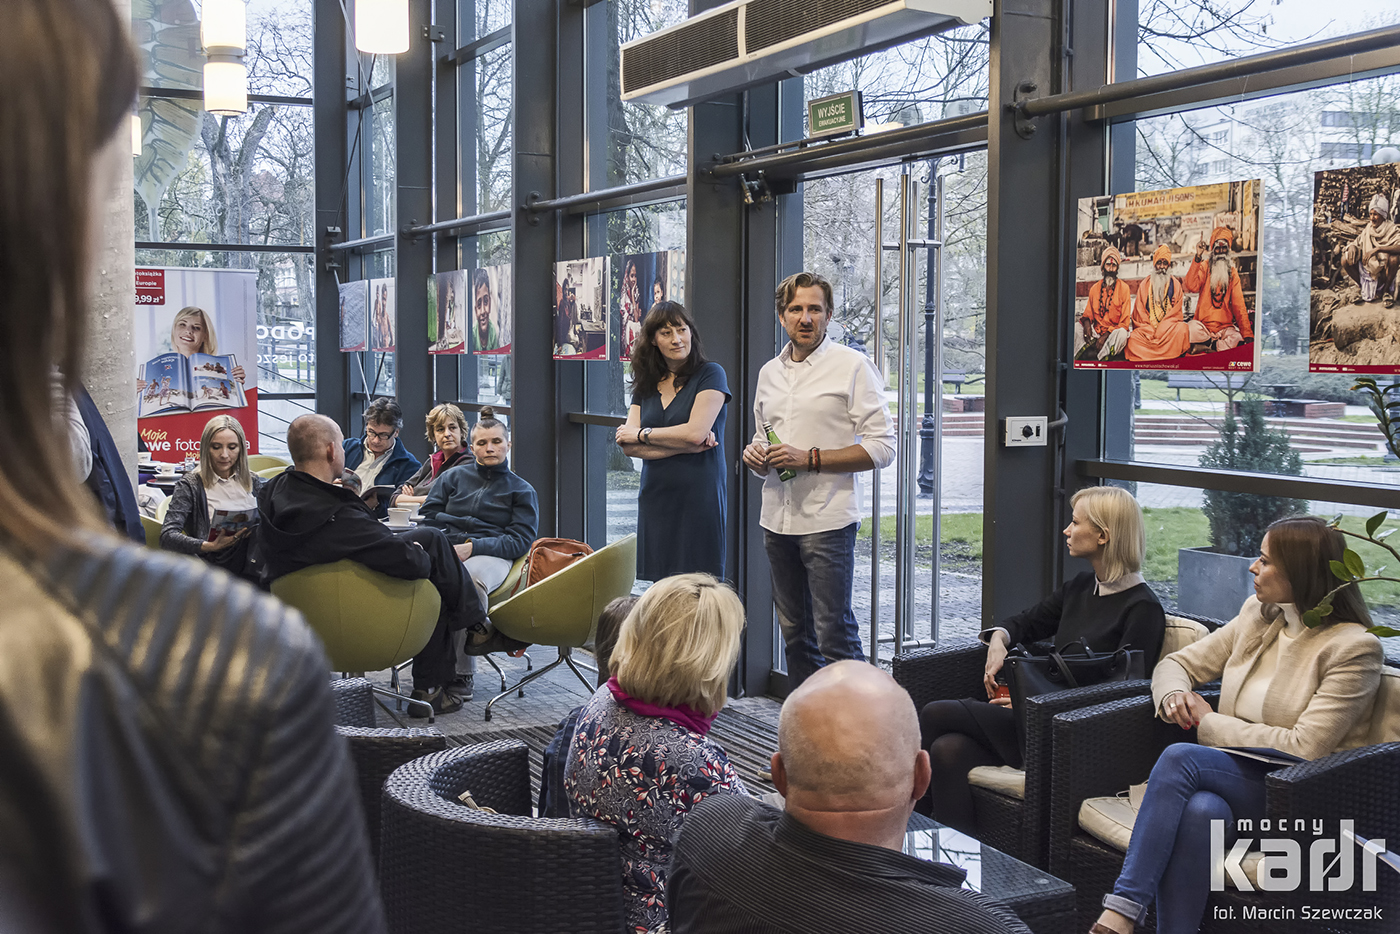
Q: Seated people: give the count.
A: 10